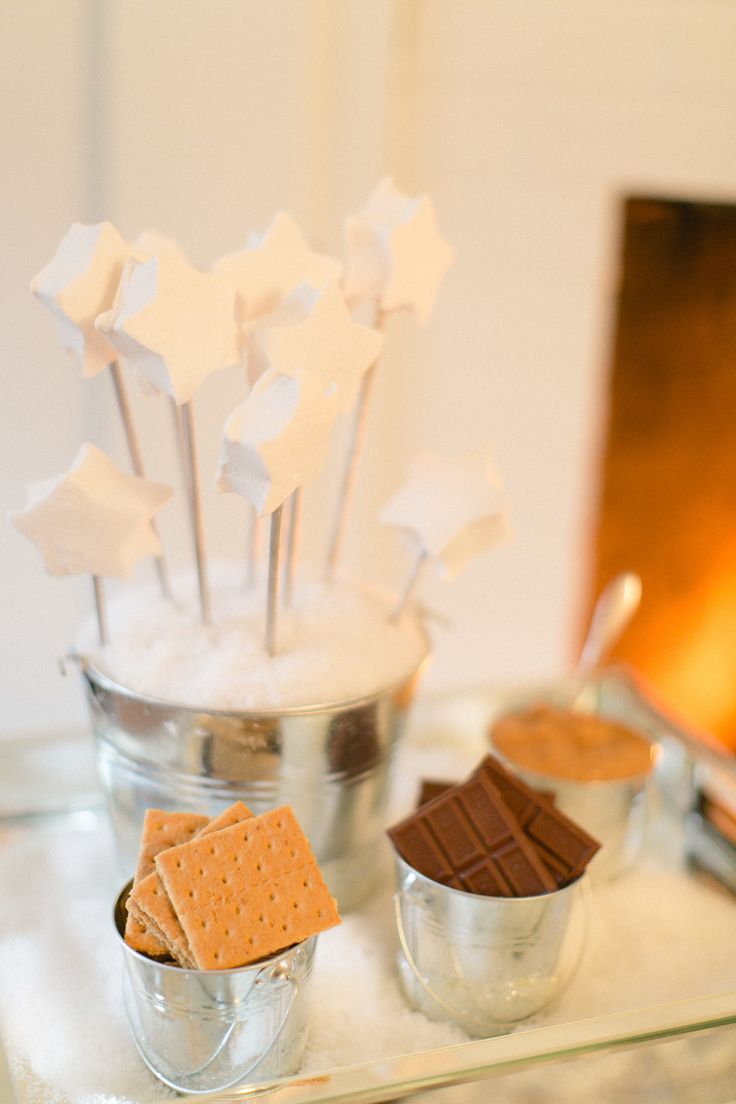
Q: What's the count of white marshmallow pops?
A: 9